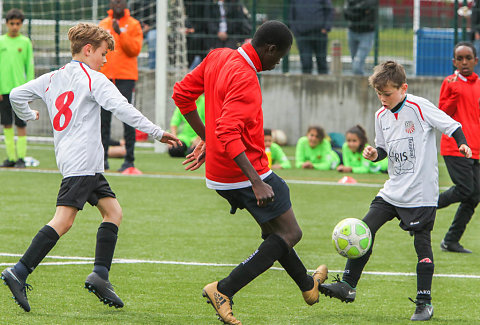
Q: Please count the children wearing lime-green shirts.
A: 5